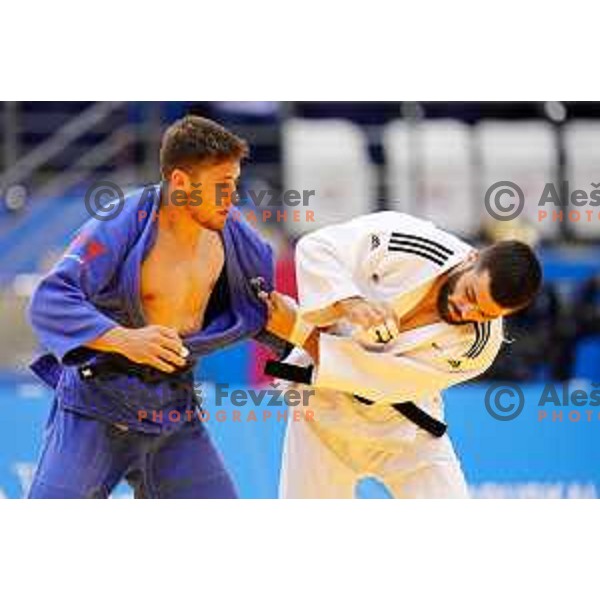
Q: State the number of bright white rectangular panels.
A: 4